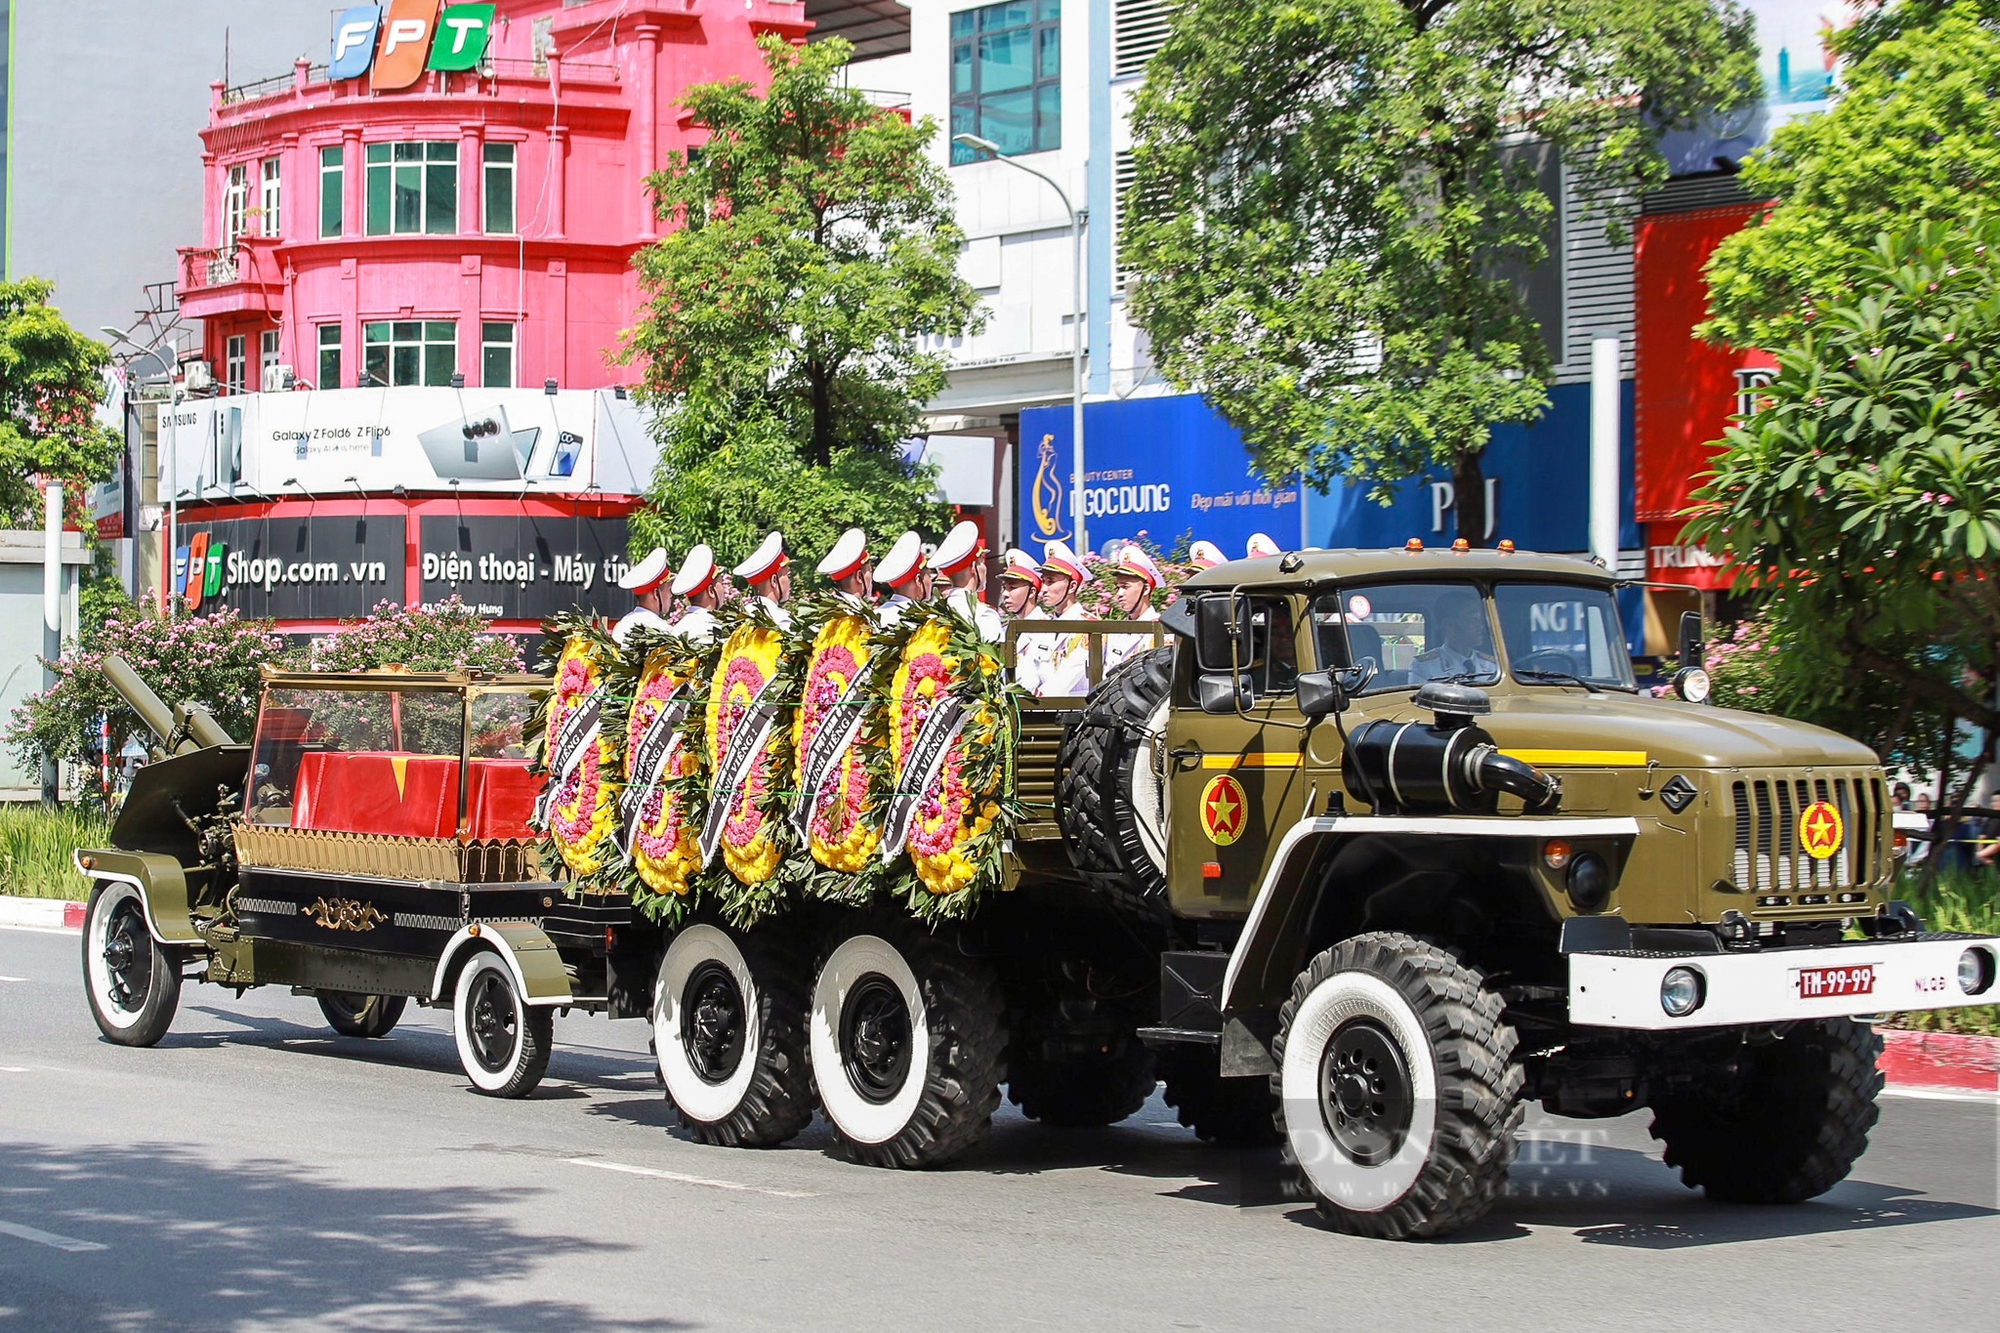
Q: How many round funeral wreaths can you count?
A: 5